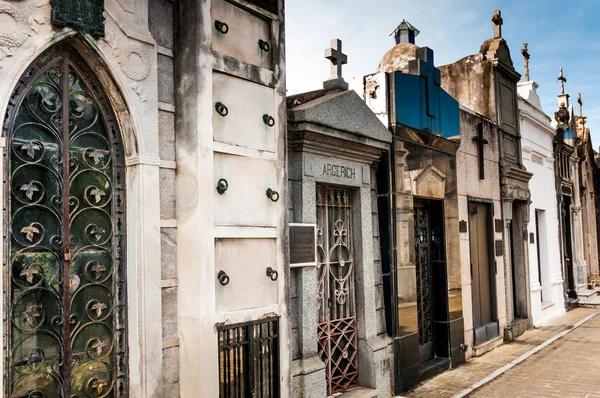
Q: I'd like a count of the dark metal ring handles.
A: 8